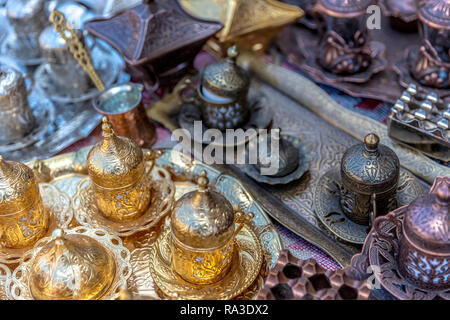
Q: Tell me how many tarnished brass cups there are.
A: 2